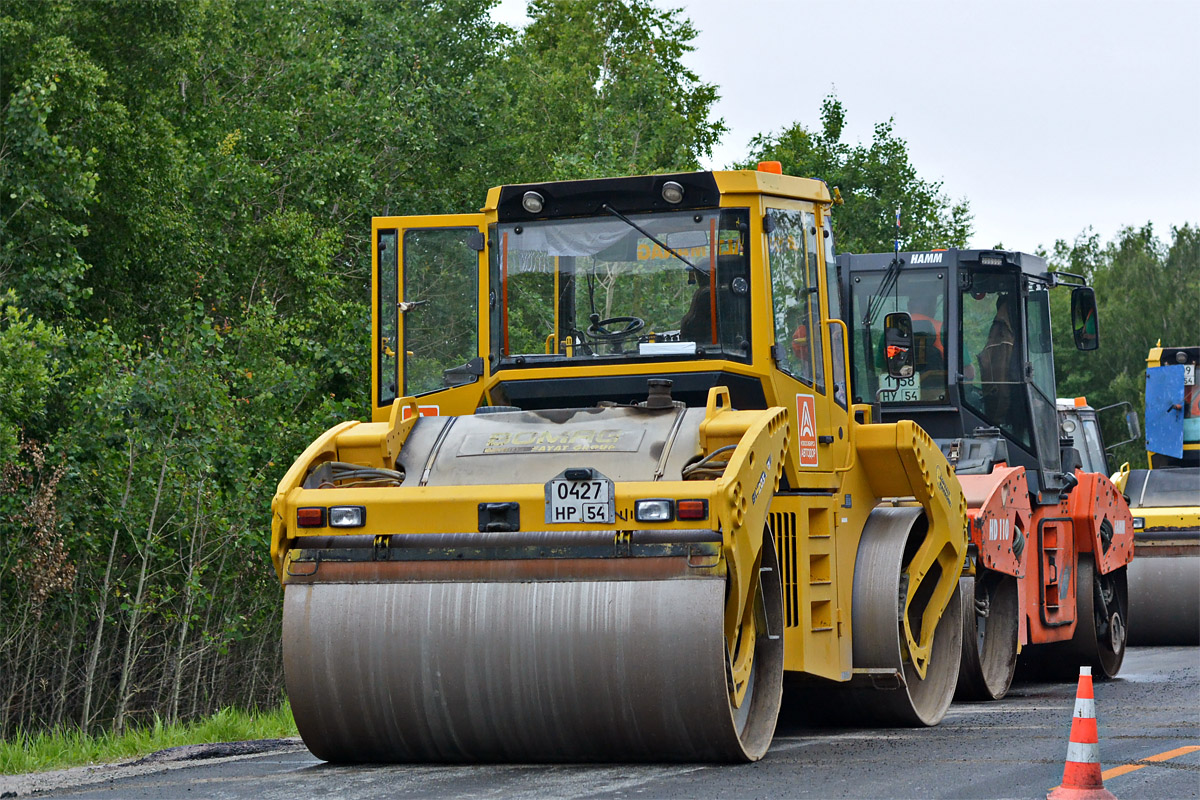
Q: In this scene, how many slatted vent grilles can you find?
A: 1